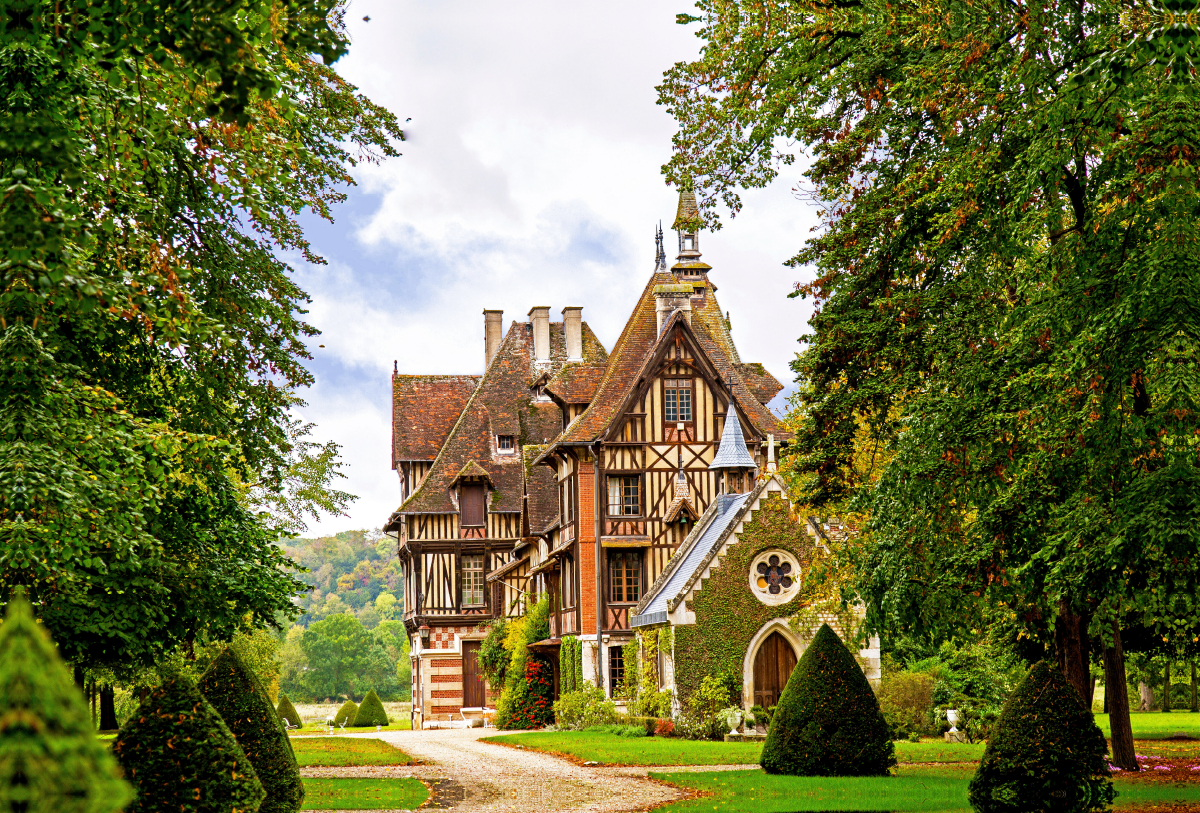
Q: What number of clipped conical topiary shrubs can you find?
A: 8